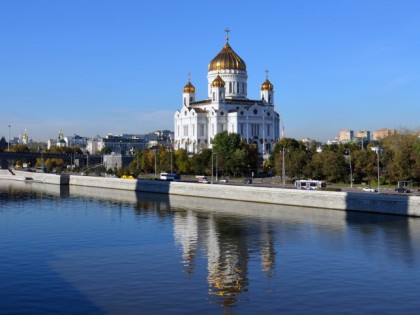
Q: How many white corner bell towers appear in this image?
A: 3